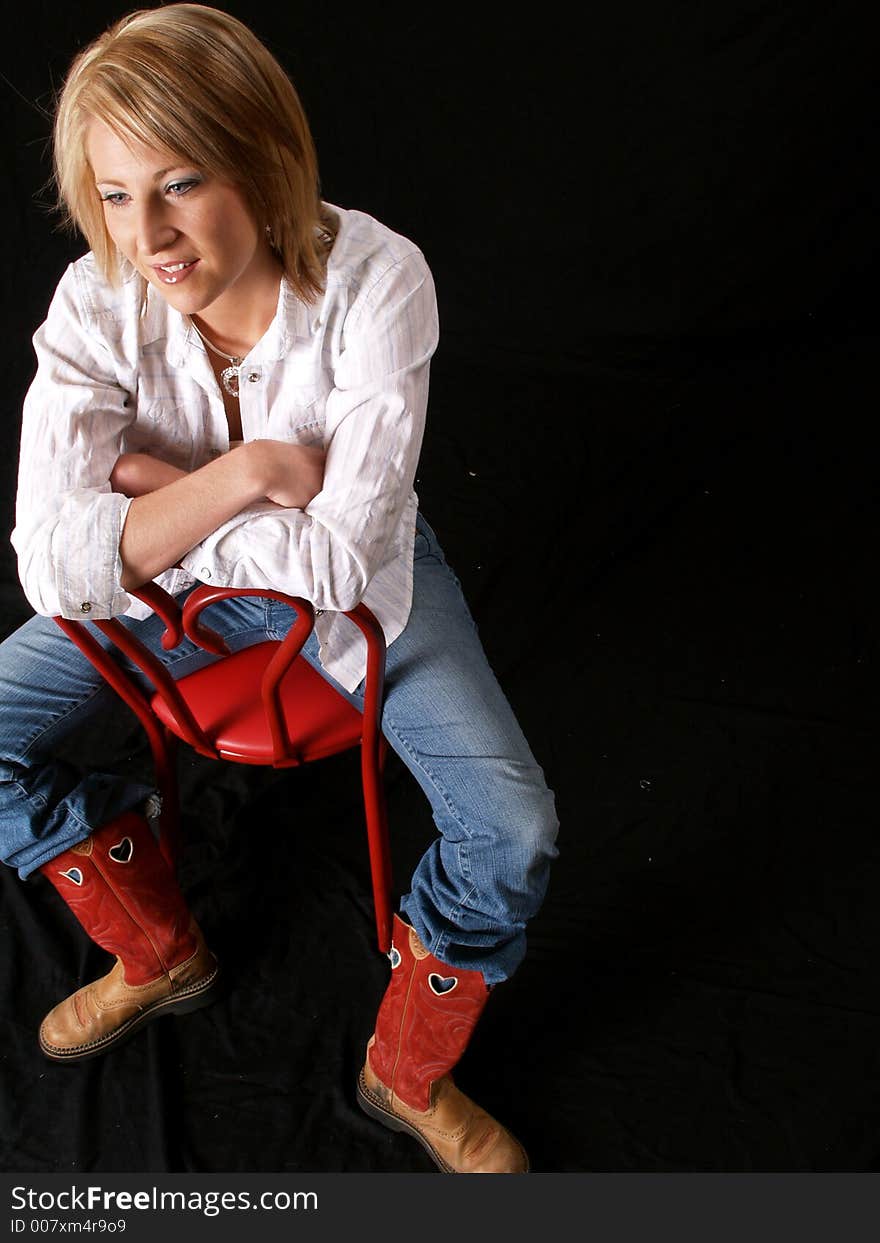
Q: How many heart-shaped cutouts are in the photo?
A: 4